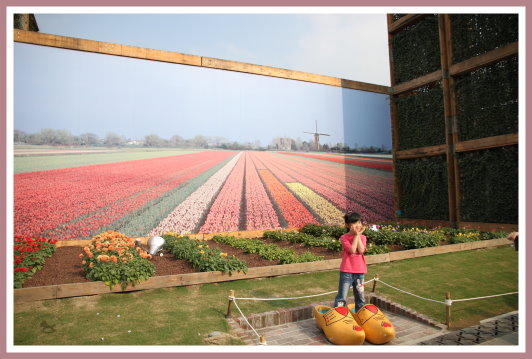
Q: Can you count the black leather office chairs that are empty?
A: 0